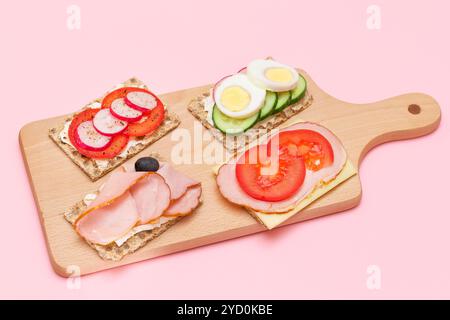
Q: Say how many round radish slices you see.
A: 4